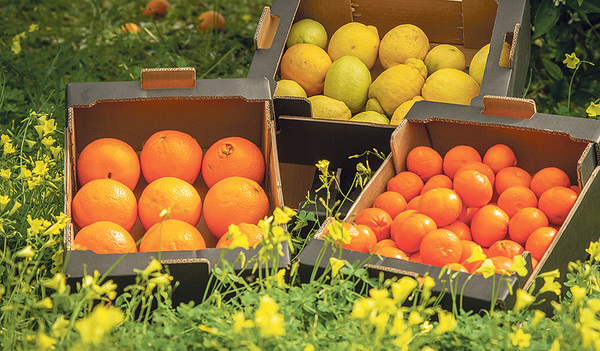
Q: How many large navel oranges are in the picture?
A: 9